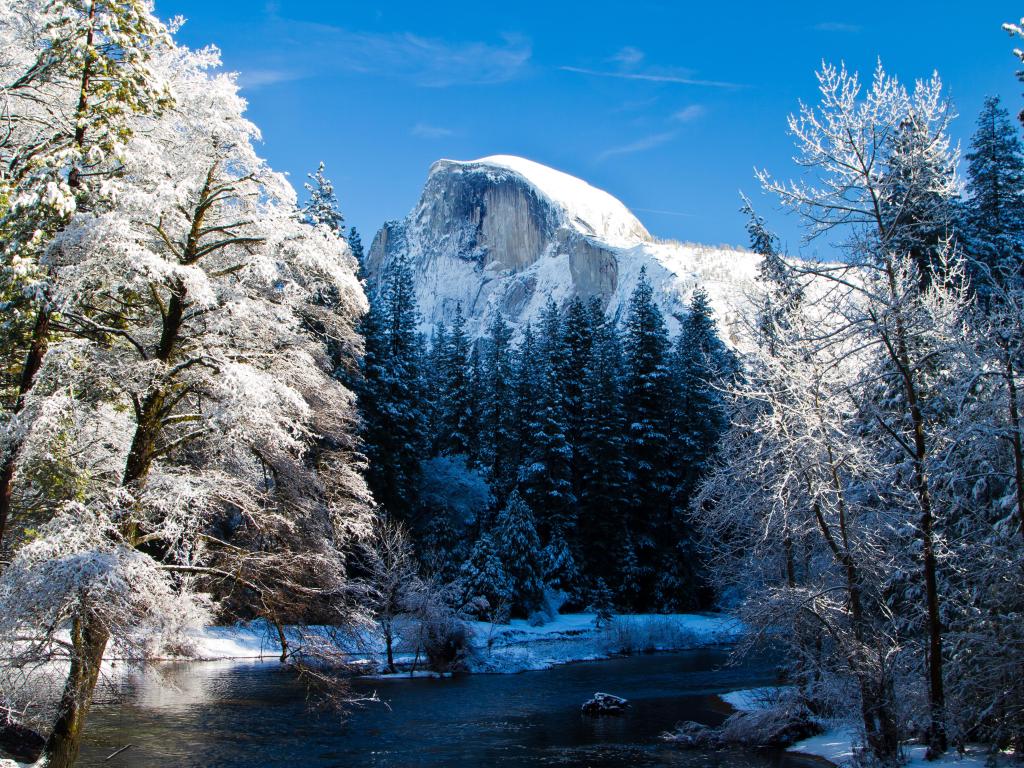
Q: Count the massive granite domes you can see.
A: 1